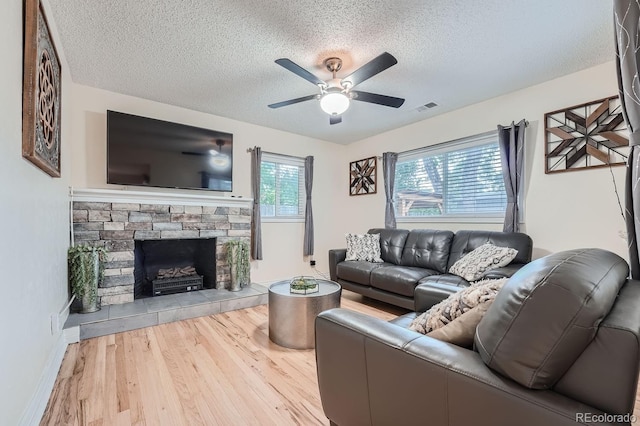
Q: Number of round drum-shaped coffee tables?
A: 1